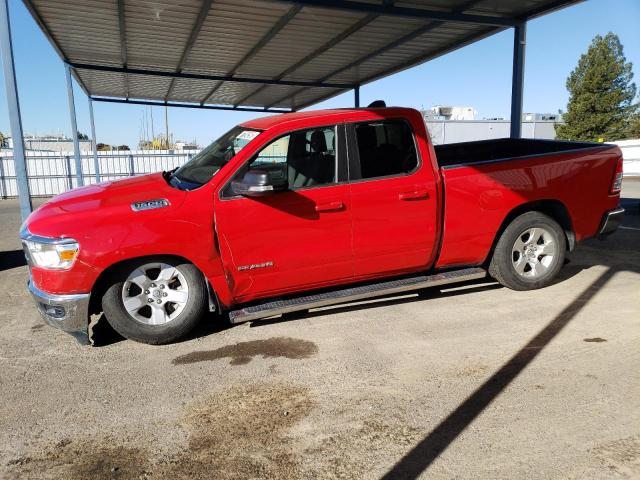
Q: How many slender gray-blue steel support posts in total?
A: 5